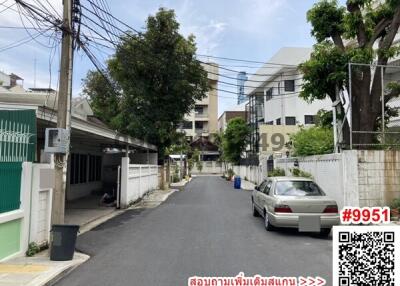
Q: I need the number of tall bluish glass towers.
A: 1